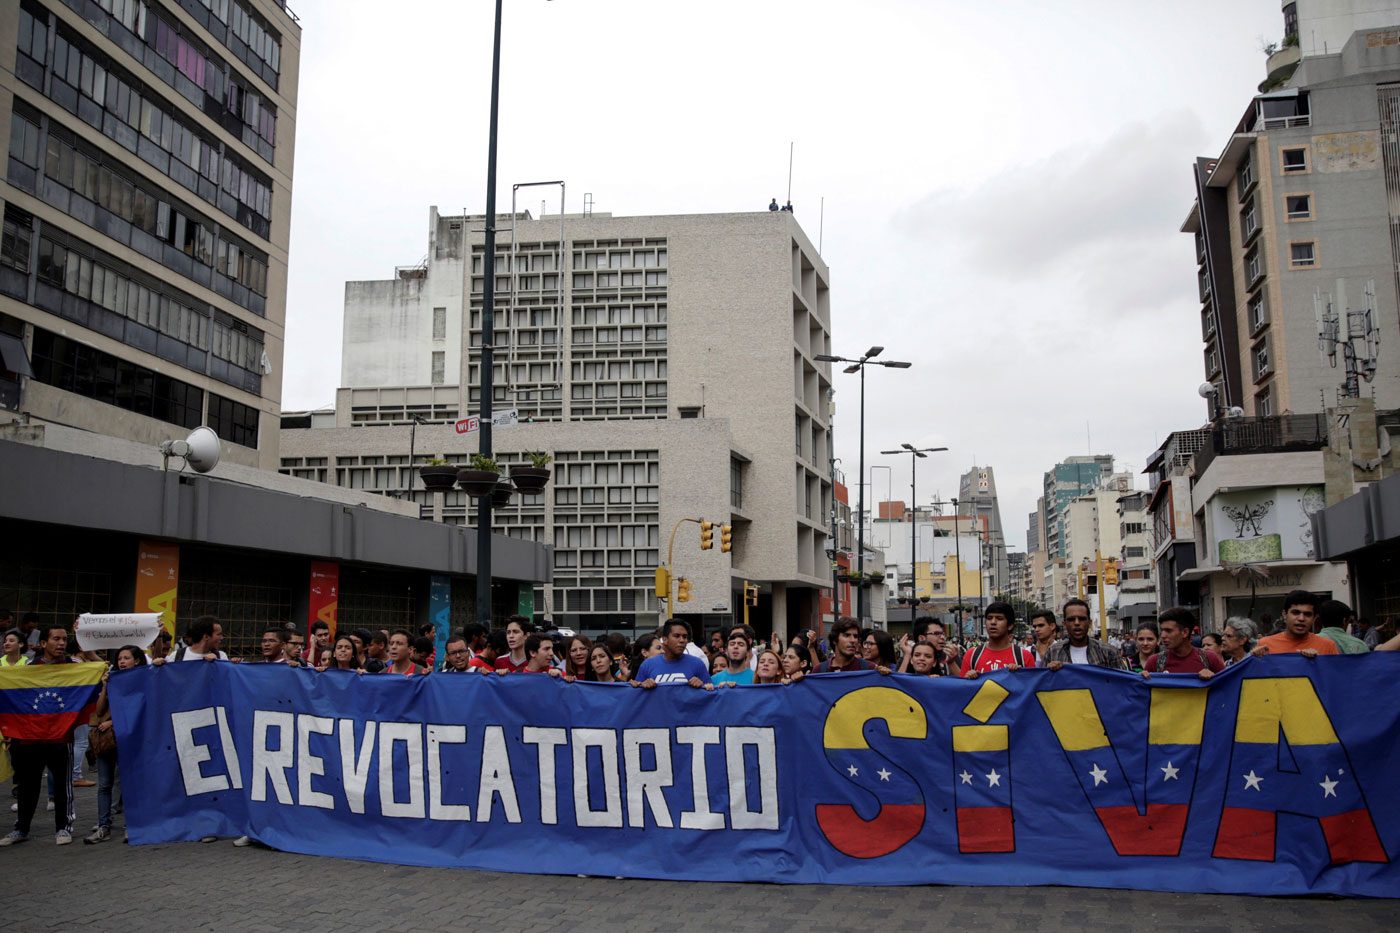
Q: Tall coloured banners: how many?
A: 4